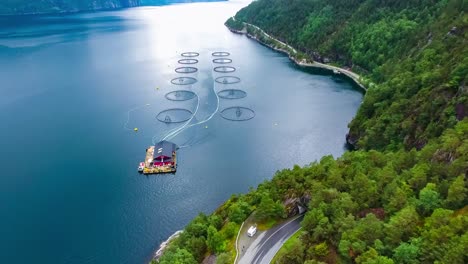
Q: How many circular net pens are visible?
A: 12